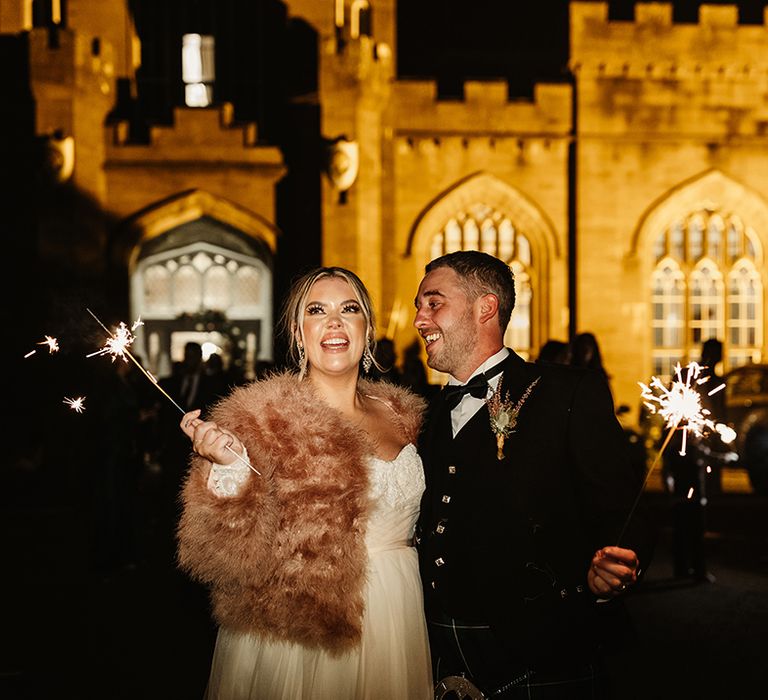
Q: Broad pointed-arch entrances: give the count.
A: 1